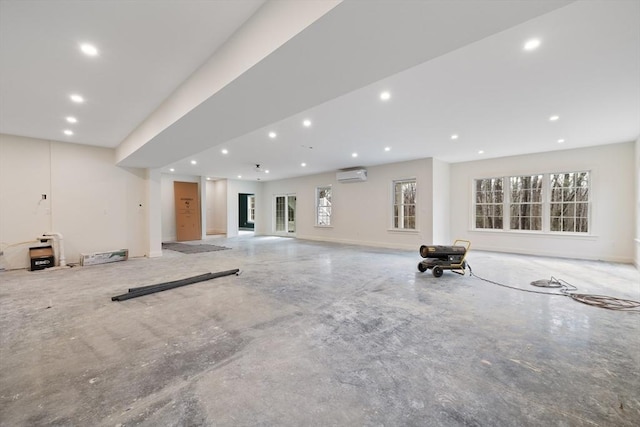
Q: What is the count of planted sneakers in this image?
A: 0